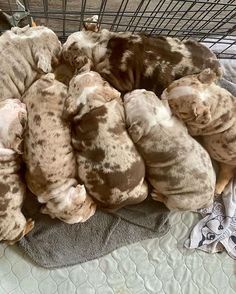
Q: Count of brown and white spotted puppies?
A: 7